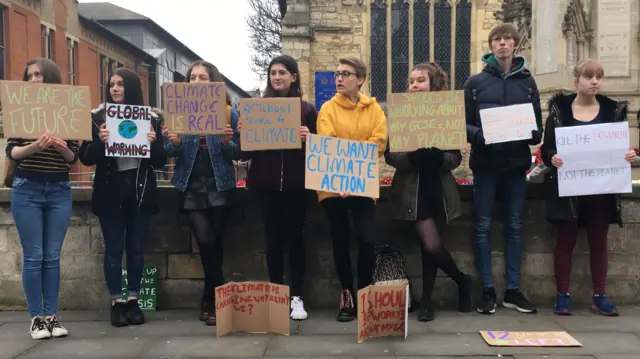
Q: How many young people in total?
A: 8